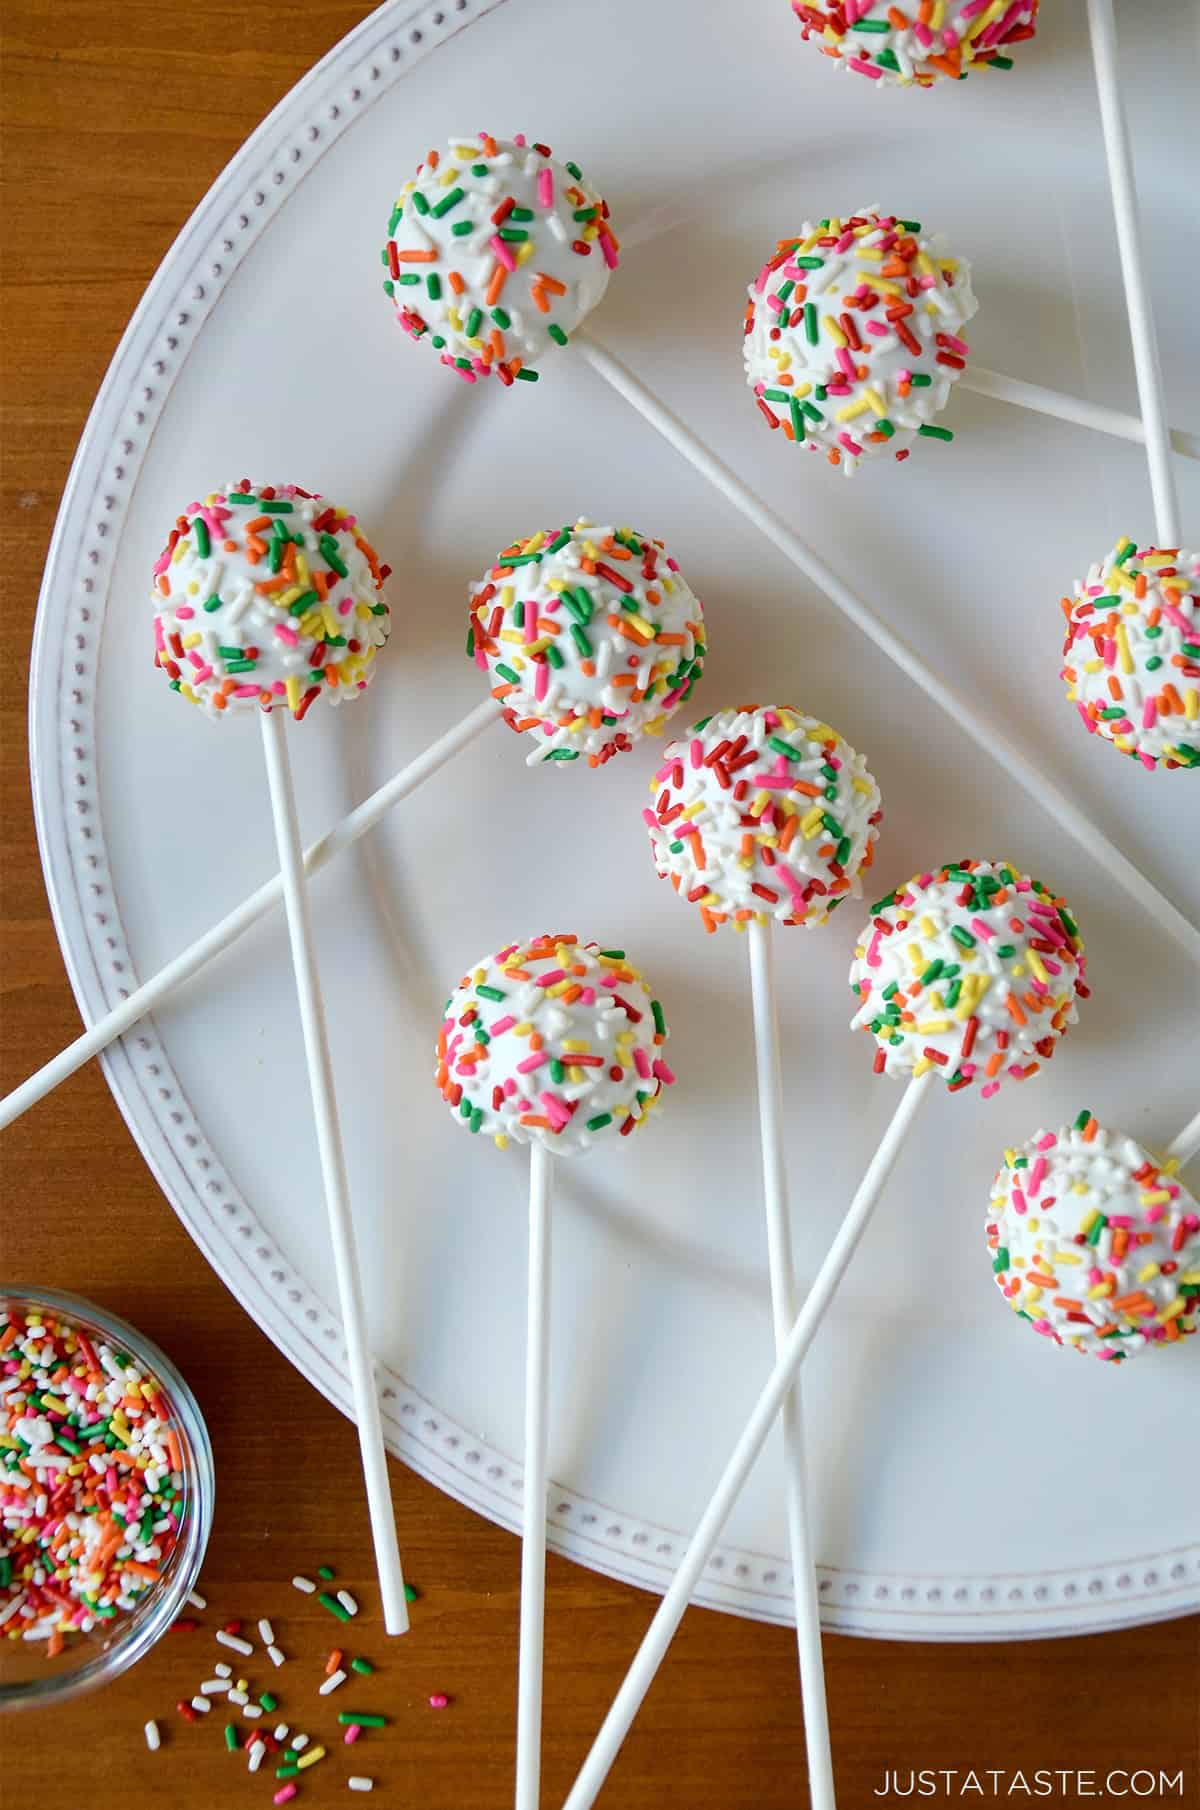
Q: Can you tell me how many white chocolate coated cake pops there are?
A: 10